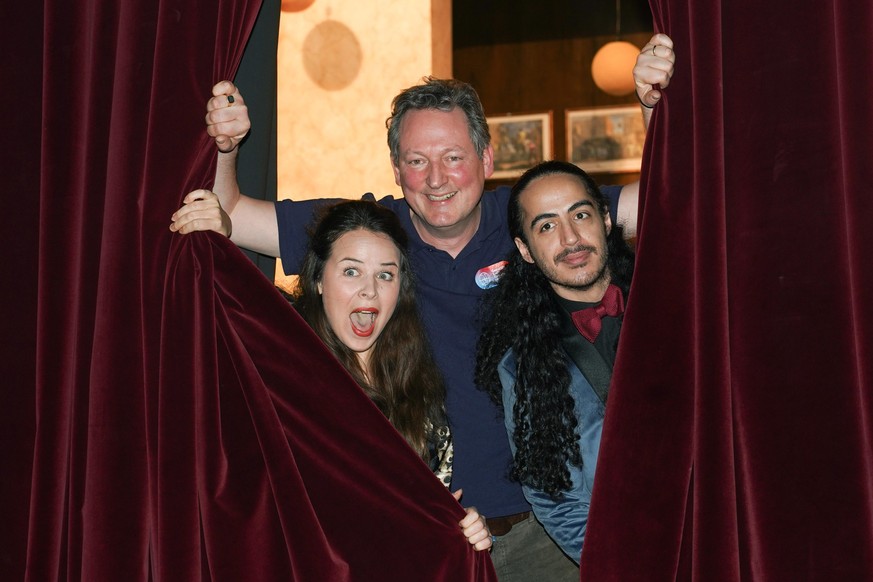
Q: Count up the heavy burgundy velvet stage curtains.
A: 2